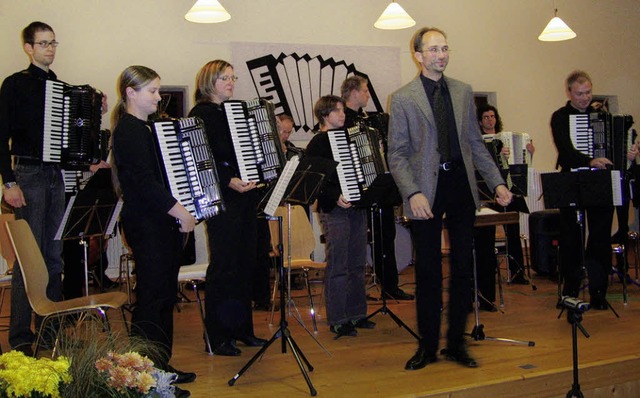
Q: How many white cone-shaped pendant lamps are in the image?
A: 3